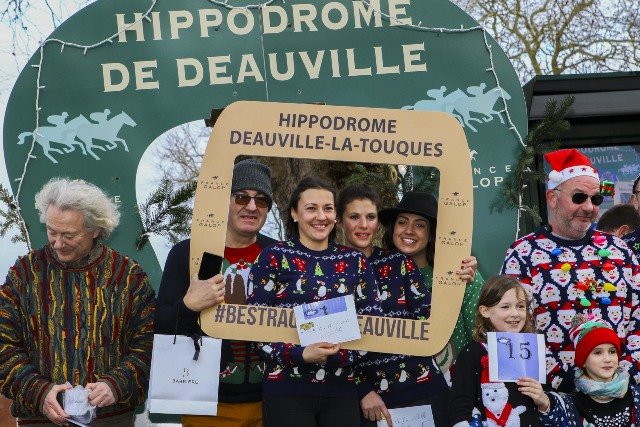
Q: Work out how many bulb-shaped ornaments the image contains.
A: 10